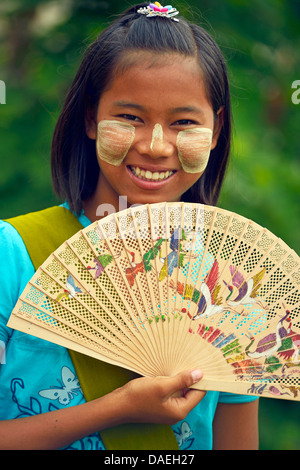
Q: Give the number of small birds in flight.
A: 5